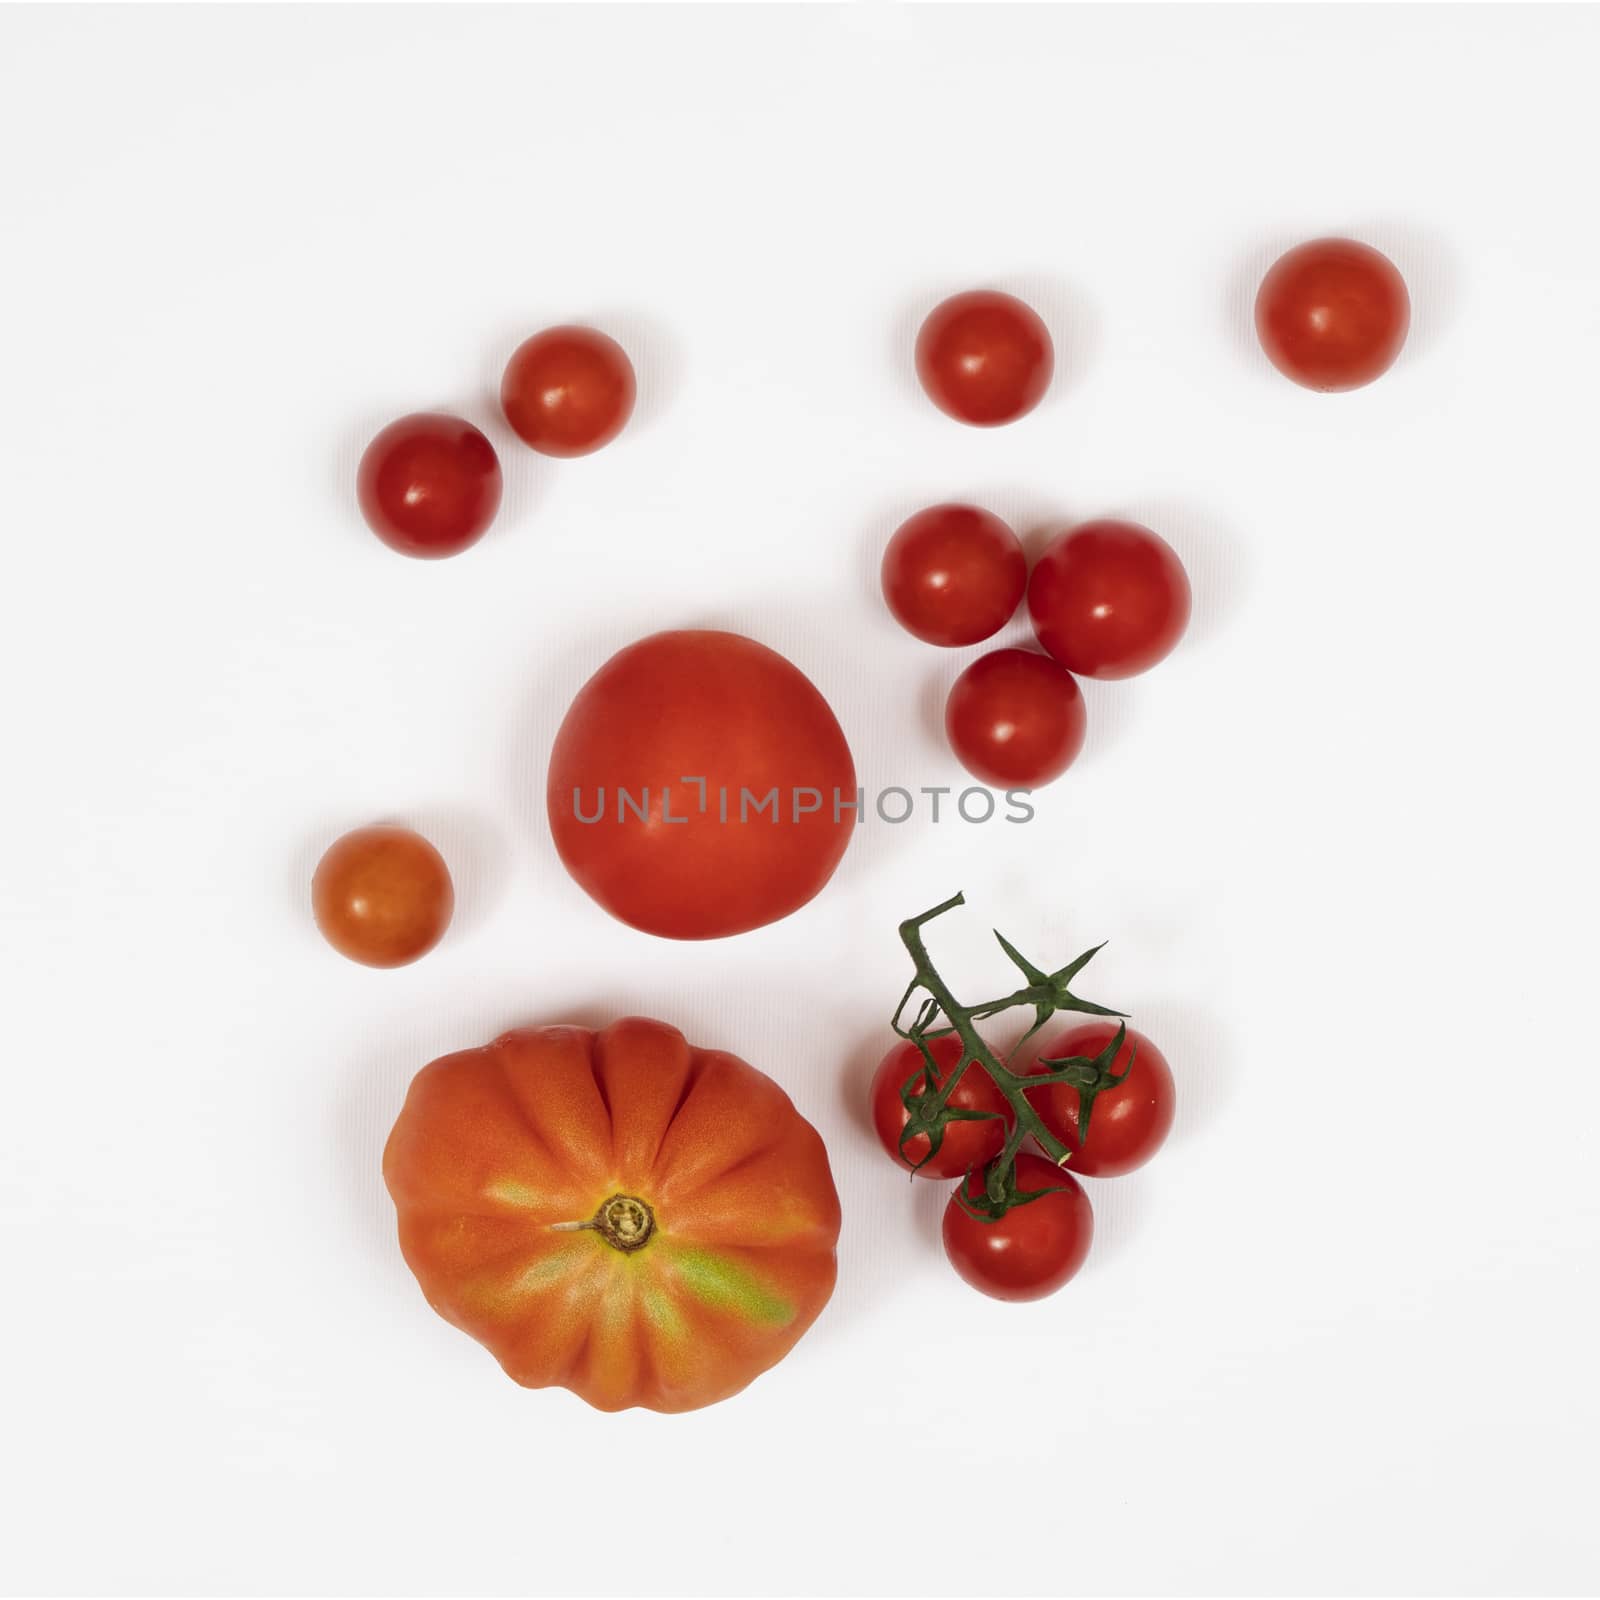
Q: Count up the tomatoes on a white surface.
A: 13